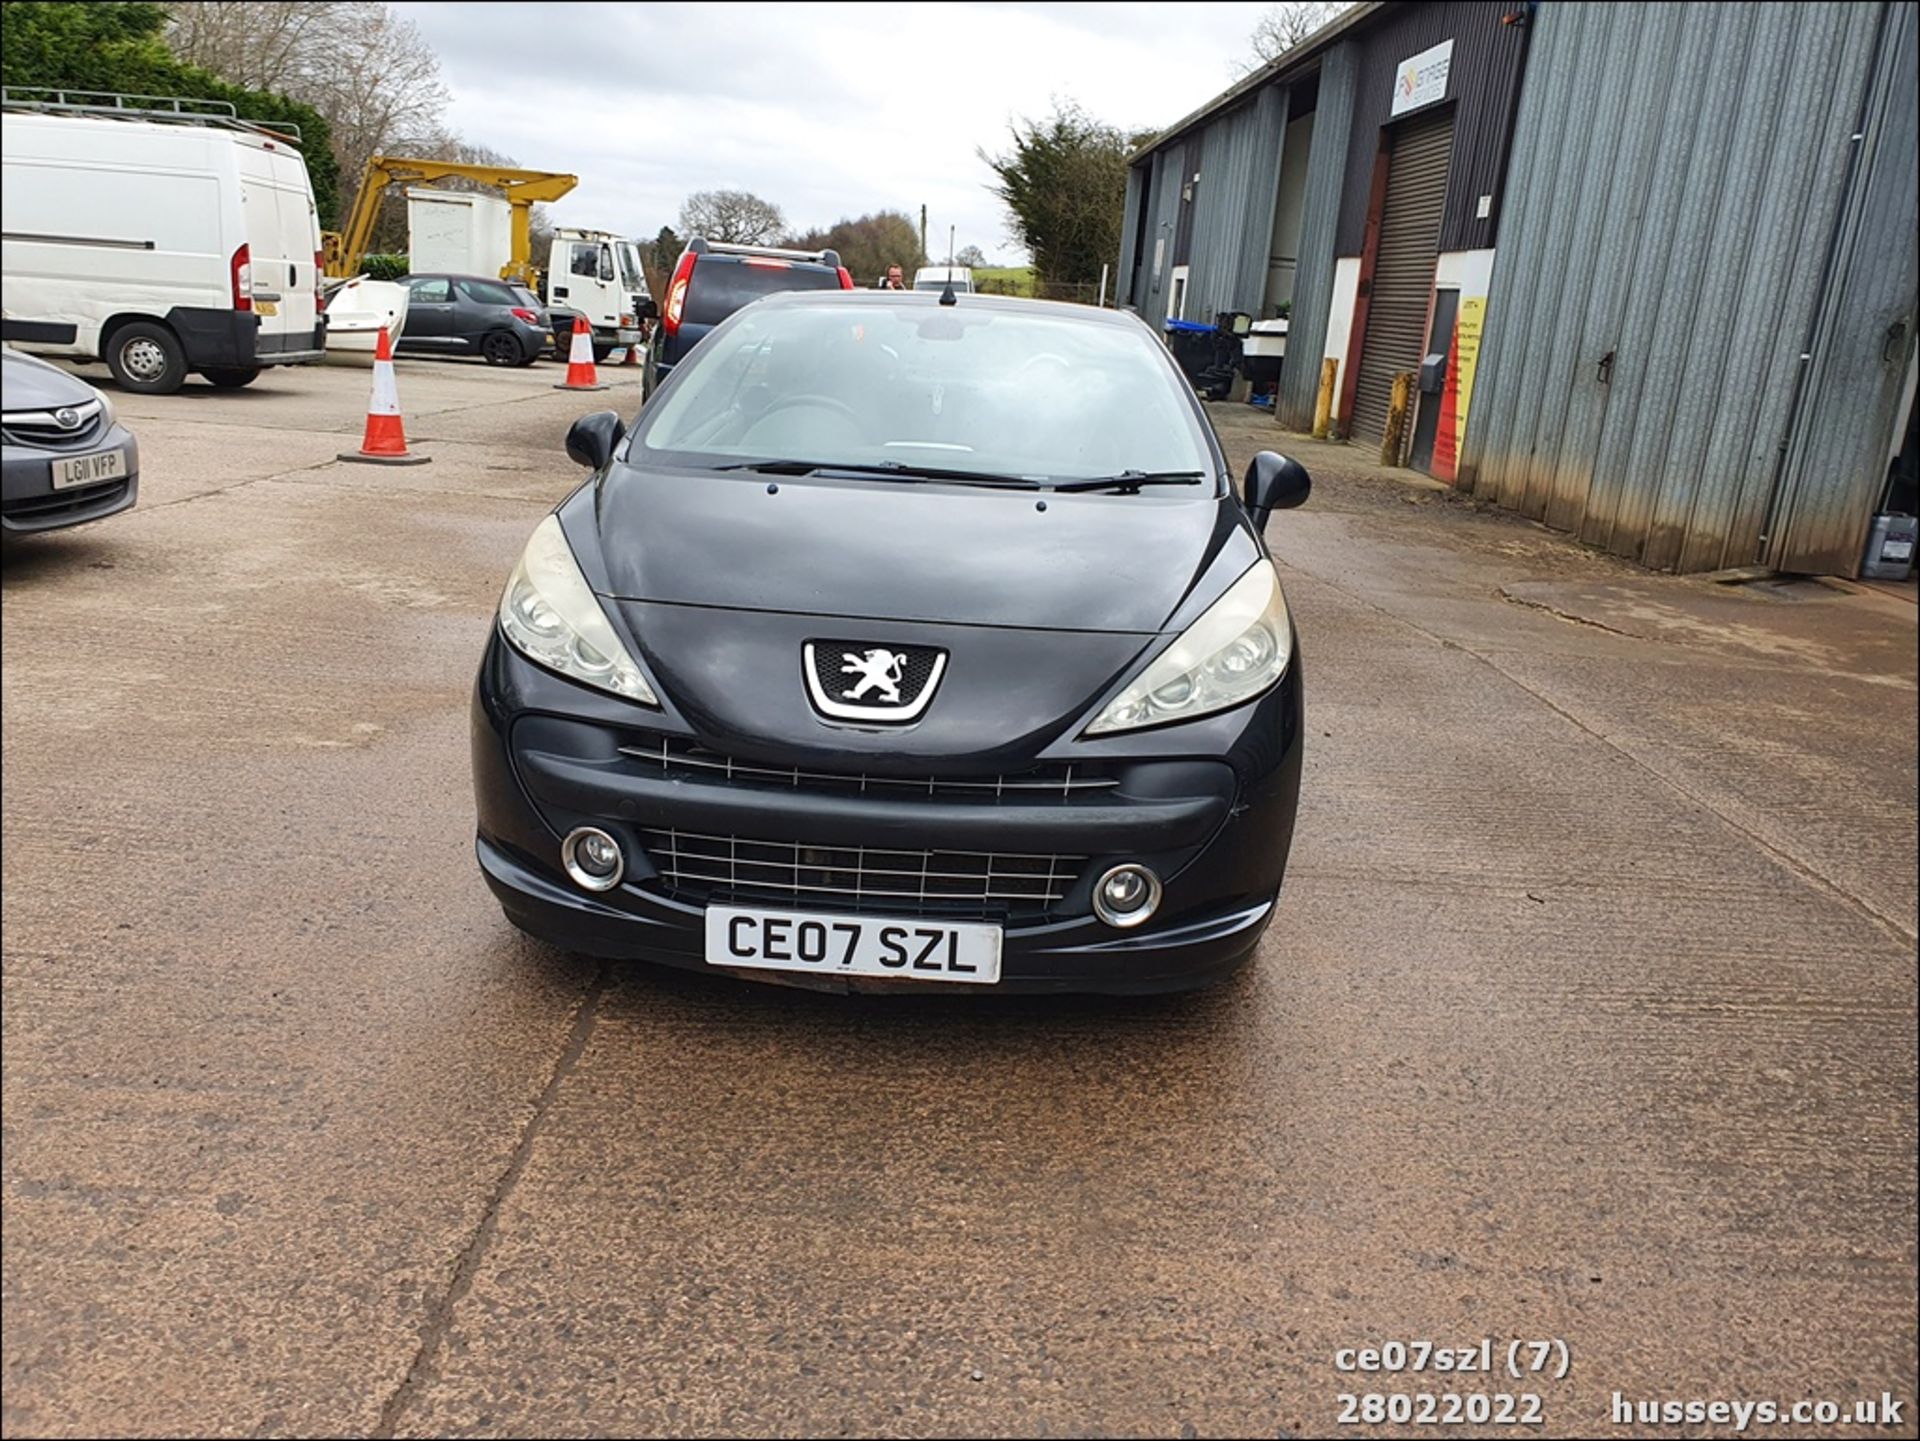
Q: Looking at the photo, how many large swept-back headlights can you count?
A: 2